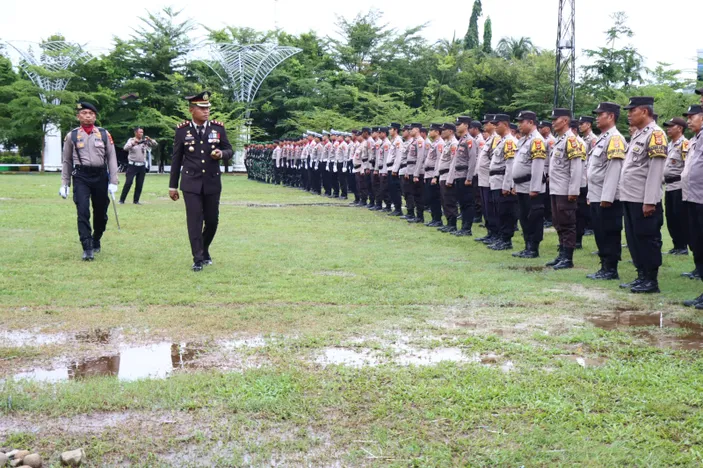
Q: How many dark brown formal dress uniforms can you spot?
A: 1